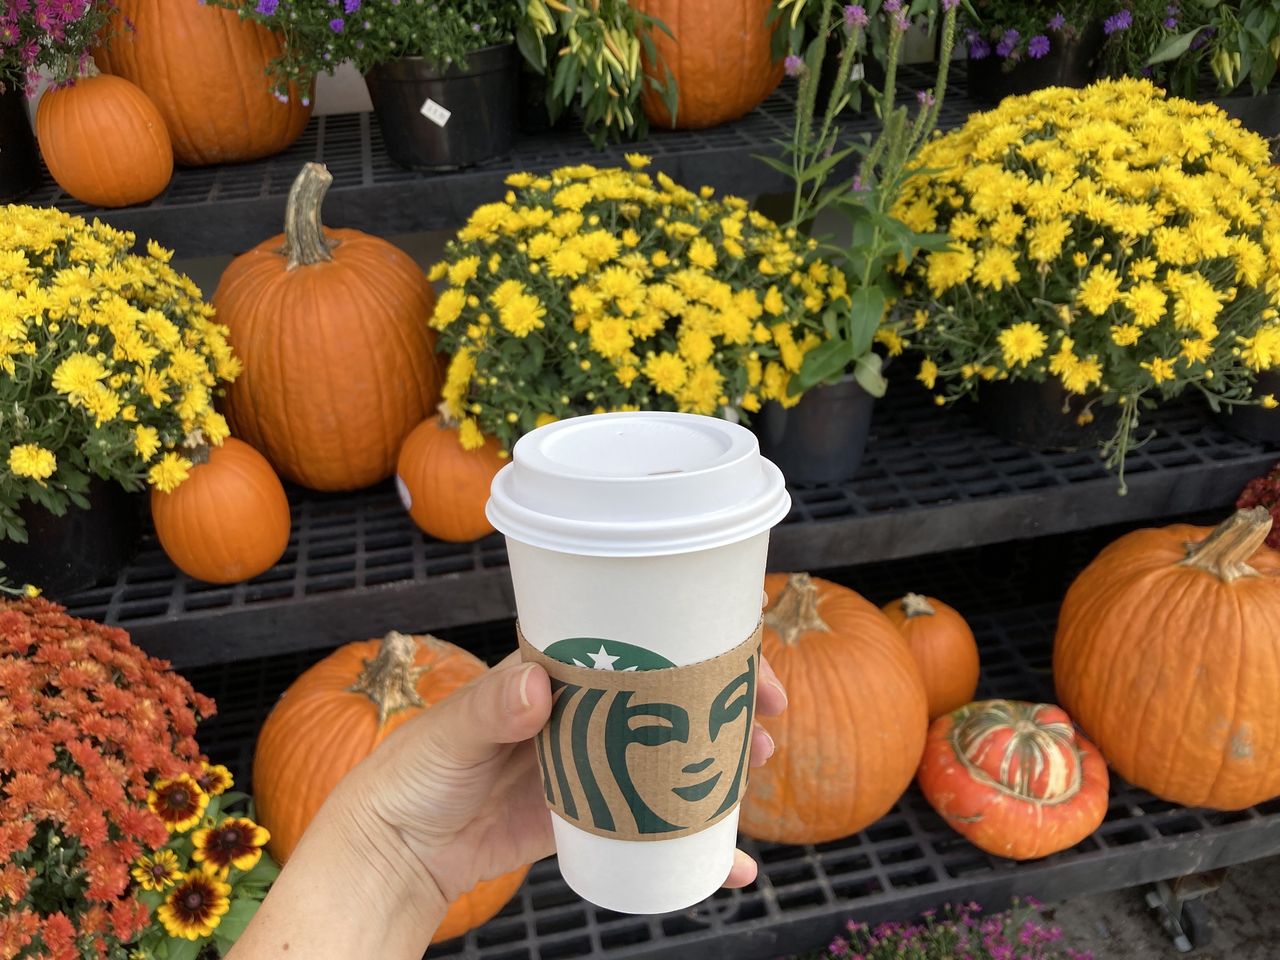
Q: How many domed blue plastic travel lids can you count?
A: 0